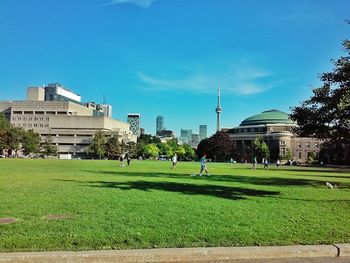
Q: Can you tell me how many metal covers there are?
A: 2